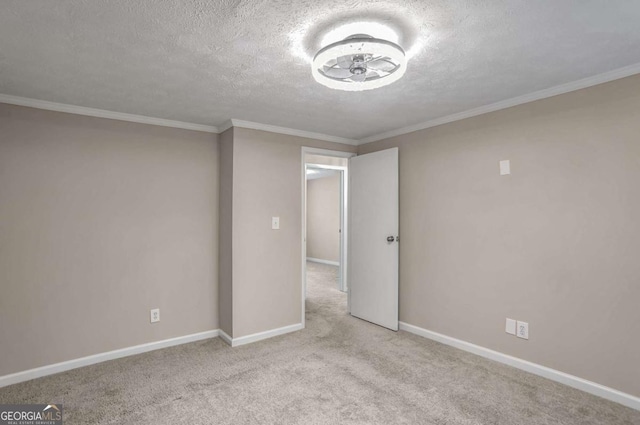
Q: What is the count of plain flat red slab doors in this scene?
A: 0